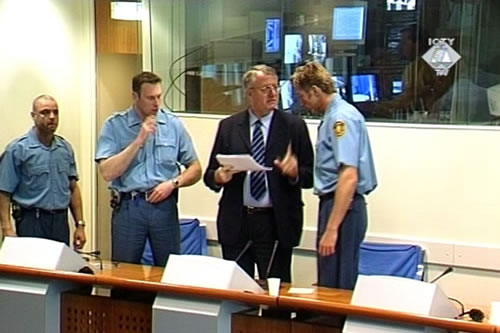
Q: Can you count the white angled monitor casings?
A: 3